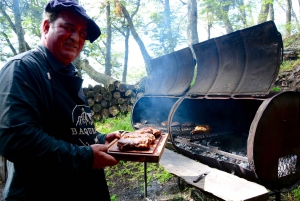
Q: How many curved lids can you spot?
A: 2